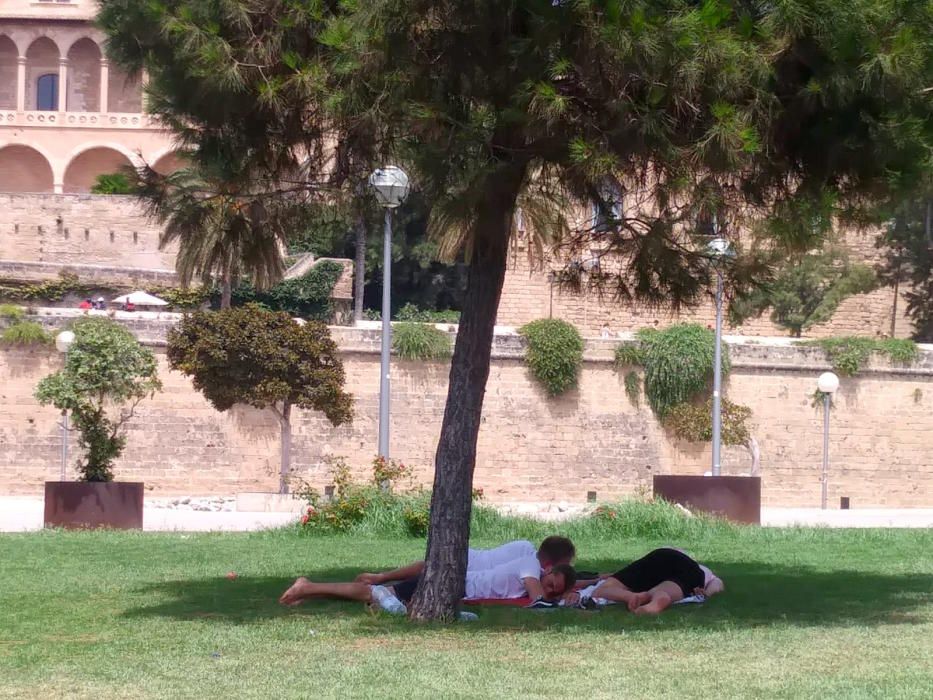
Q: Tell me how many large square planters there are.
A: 2